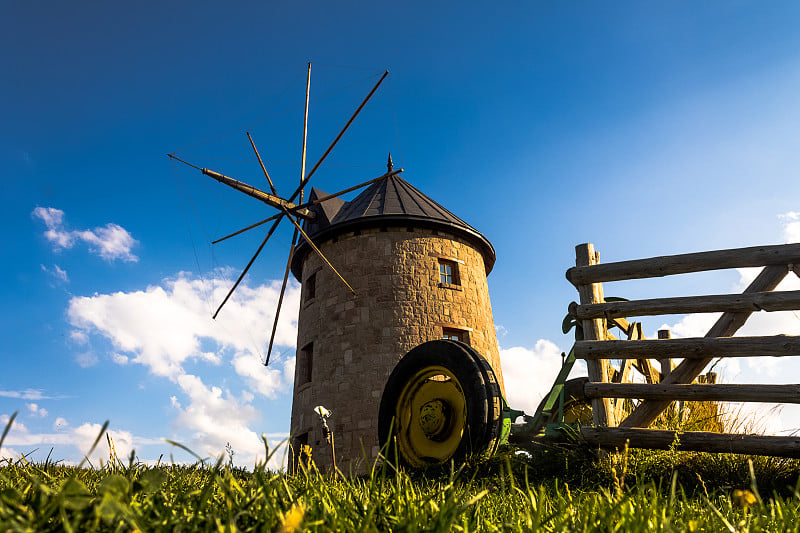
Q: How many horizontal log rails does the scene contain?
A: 5